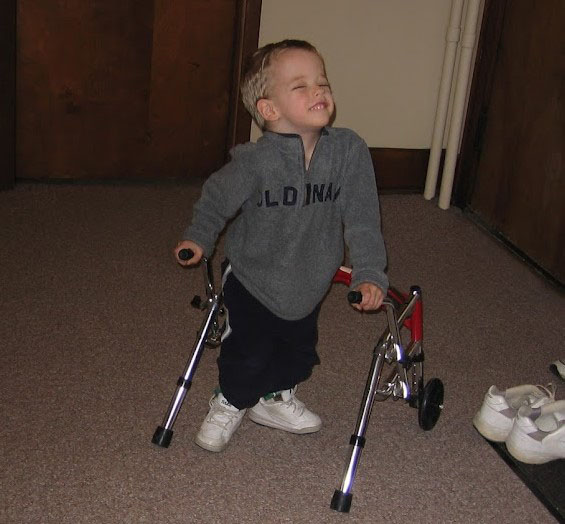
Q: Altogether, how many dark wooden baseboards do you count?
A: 1